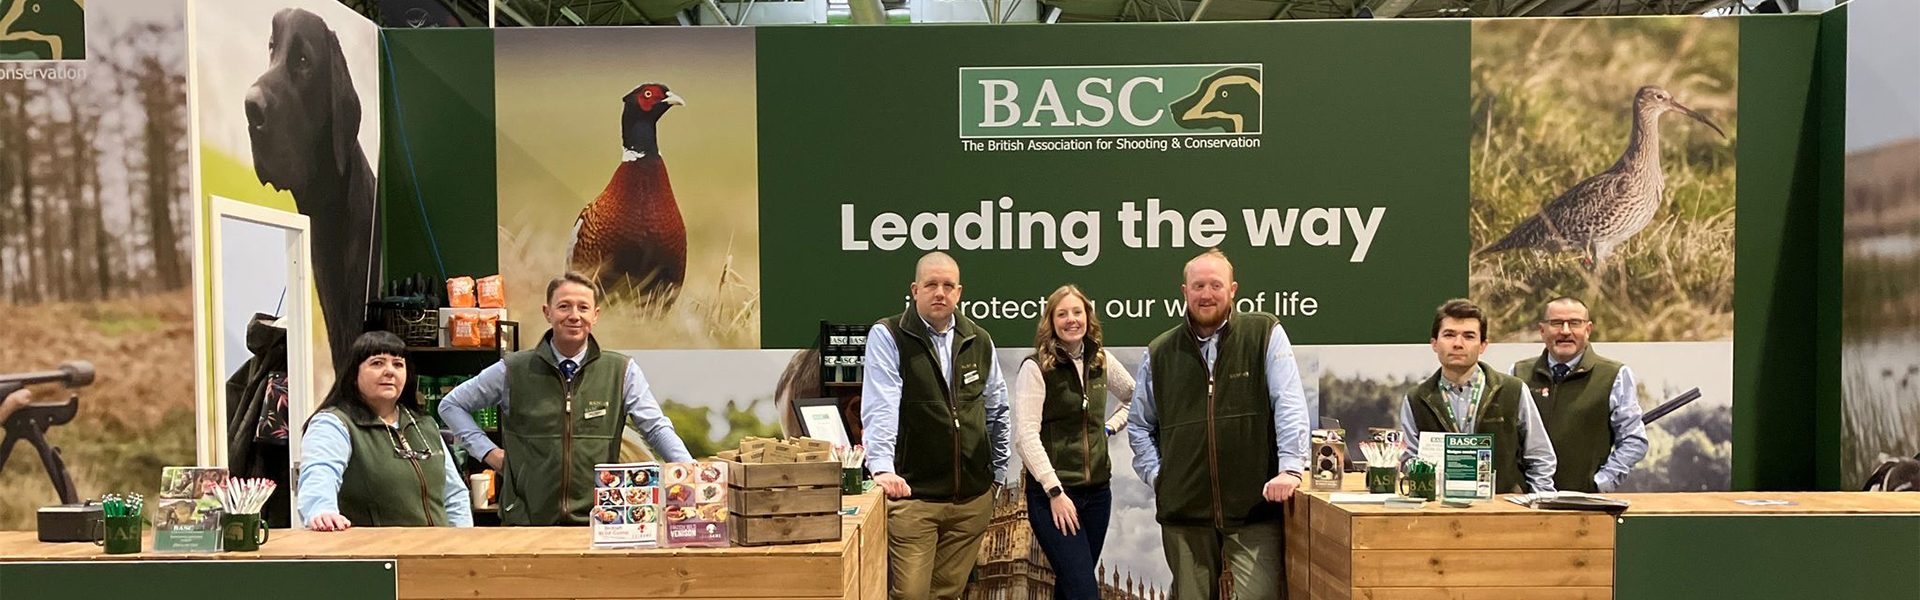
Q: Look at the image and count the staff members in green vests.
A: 7